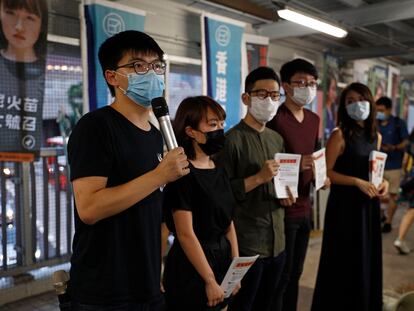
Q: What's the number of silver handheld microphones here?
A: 1